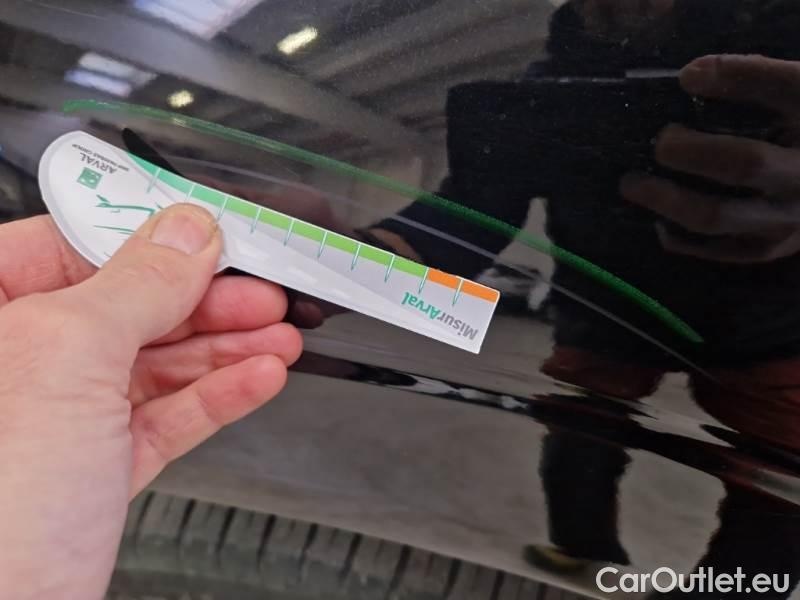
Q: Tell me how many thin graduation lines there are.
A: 10